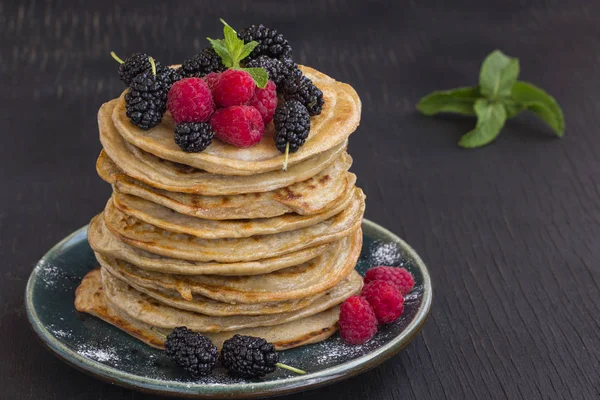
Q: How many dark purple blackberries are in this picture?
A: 11